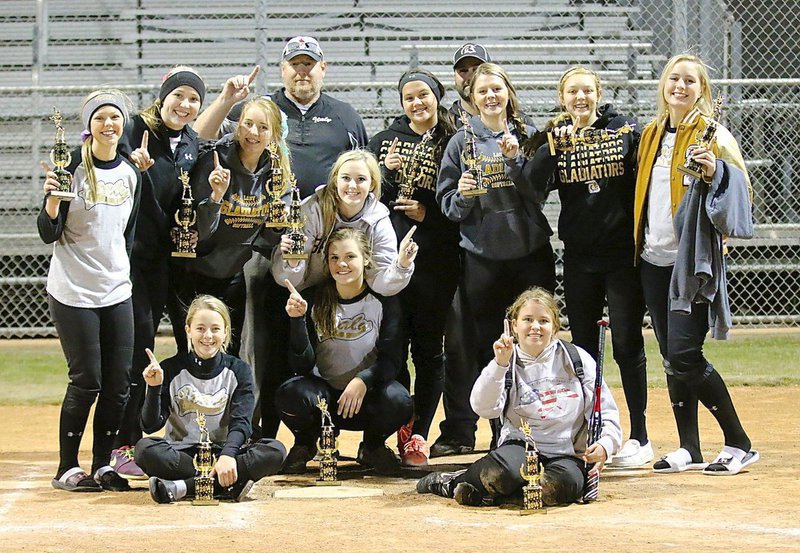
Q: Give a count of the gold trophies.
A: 11